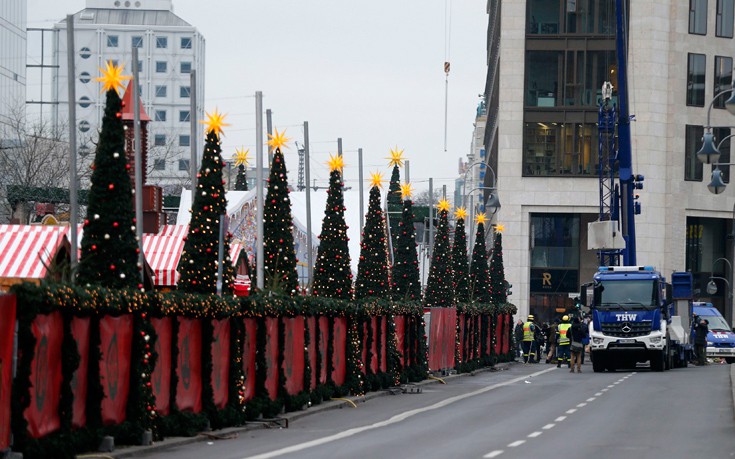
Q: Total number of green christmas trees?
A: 12